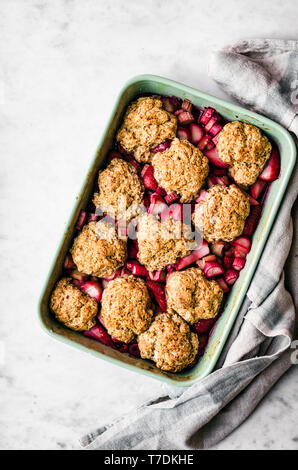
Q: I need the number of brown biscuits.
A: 11